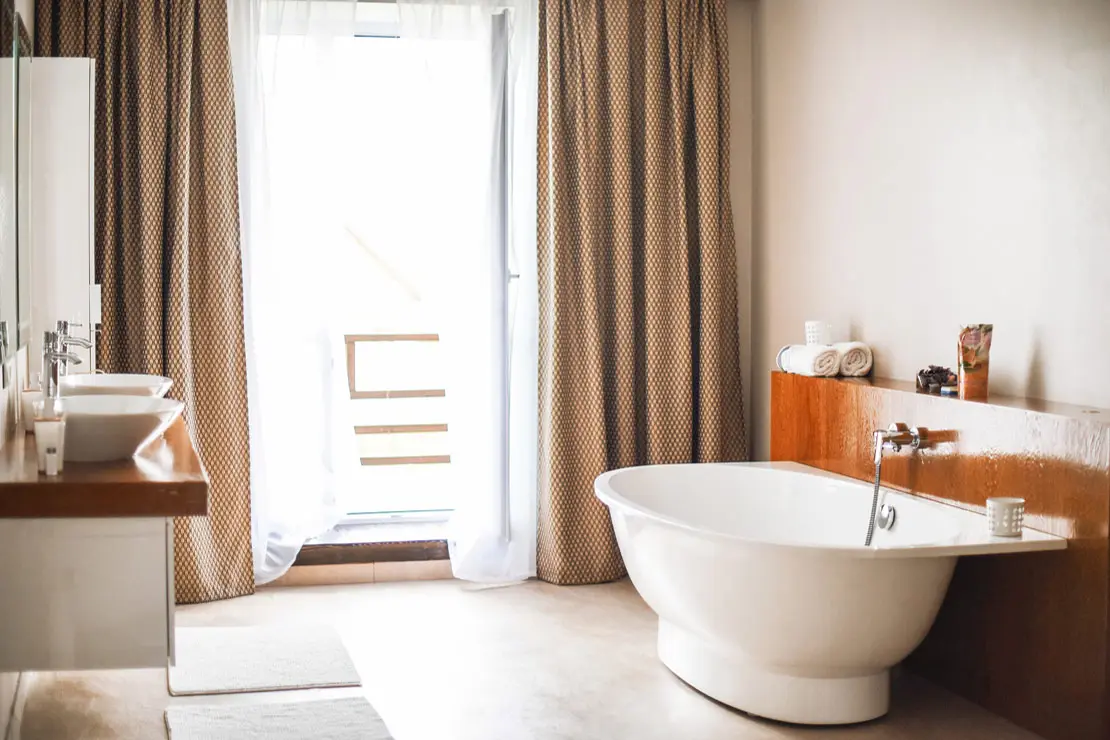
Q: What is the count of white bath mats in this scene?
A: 2